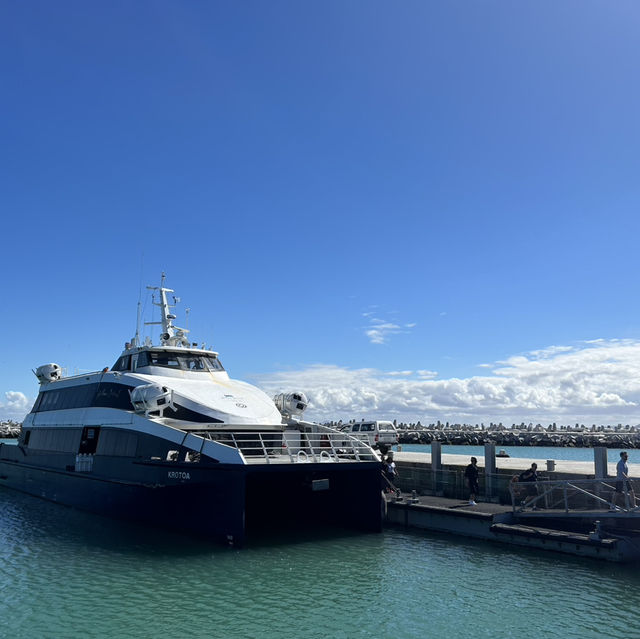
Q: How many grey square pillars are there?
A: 3